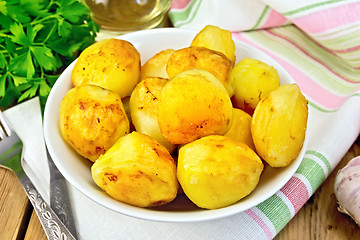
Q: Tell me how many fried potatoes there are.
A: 12